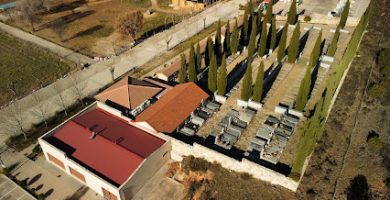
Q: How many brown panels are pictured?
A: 3